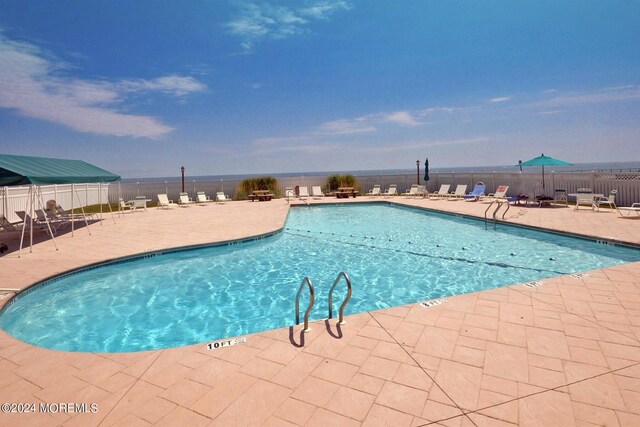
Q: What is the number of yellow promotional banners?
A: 0